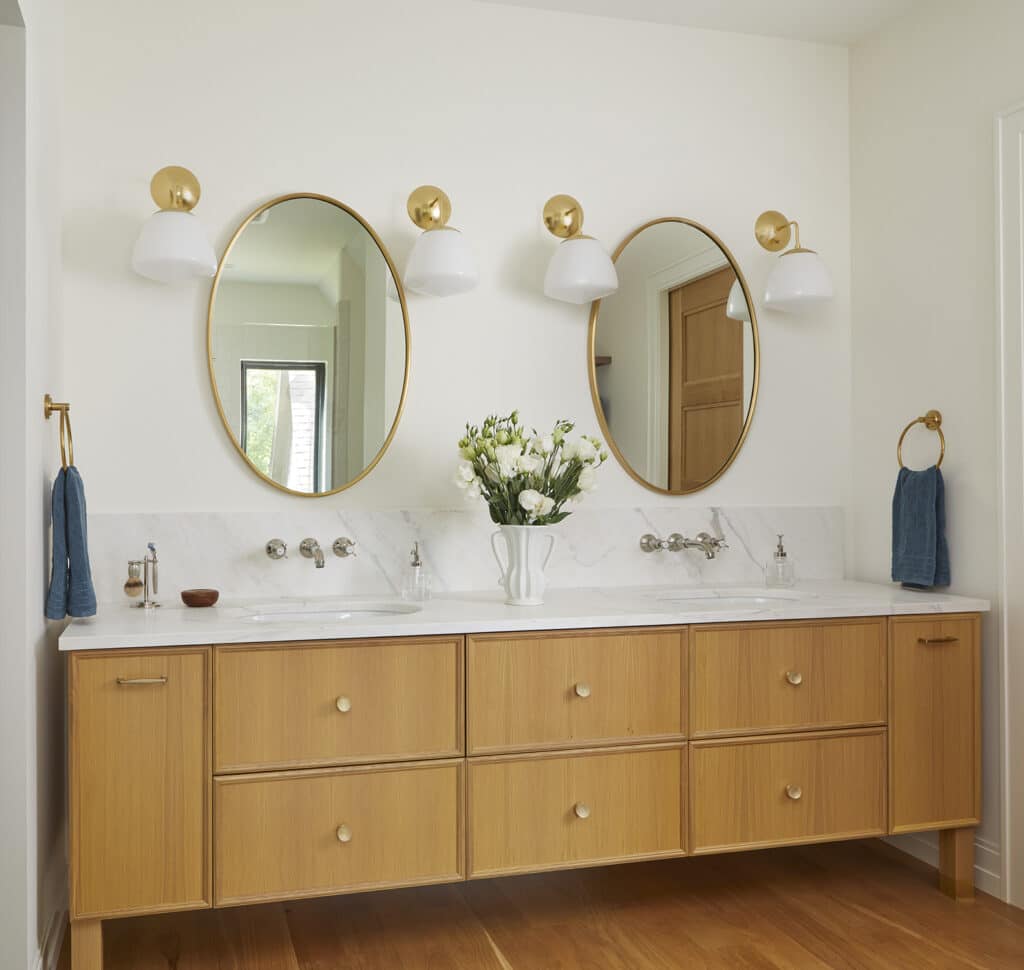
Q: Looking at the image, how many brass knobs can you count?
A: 6